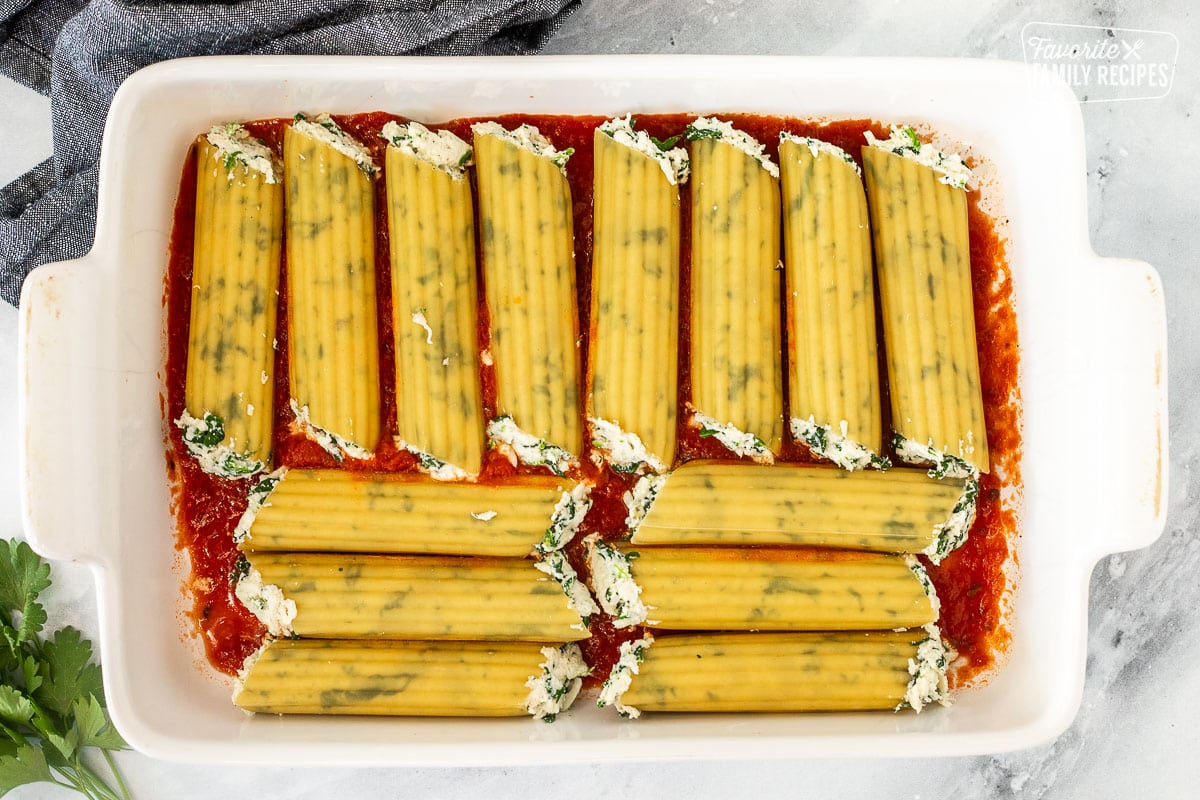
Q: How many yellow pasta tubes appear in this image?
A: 14